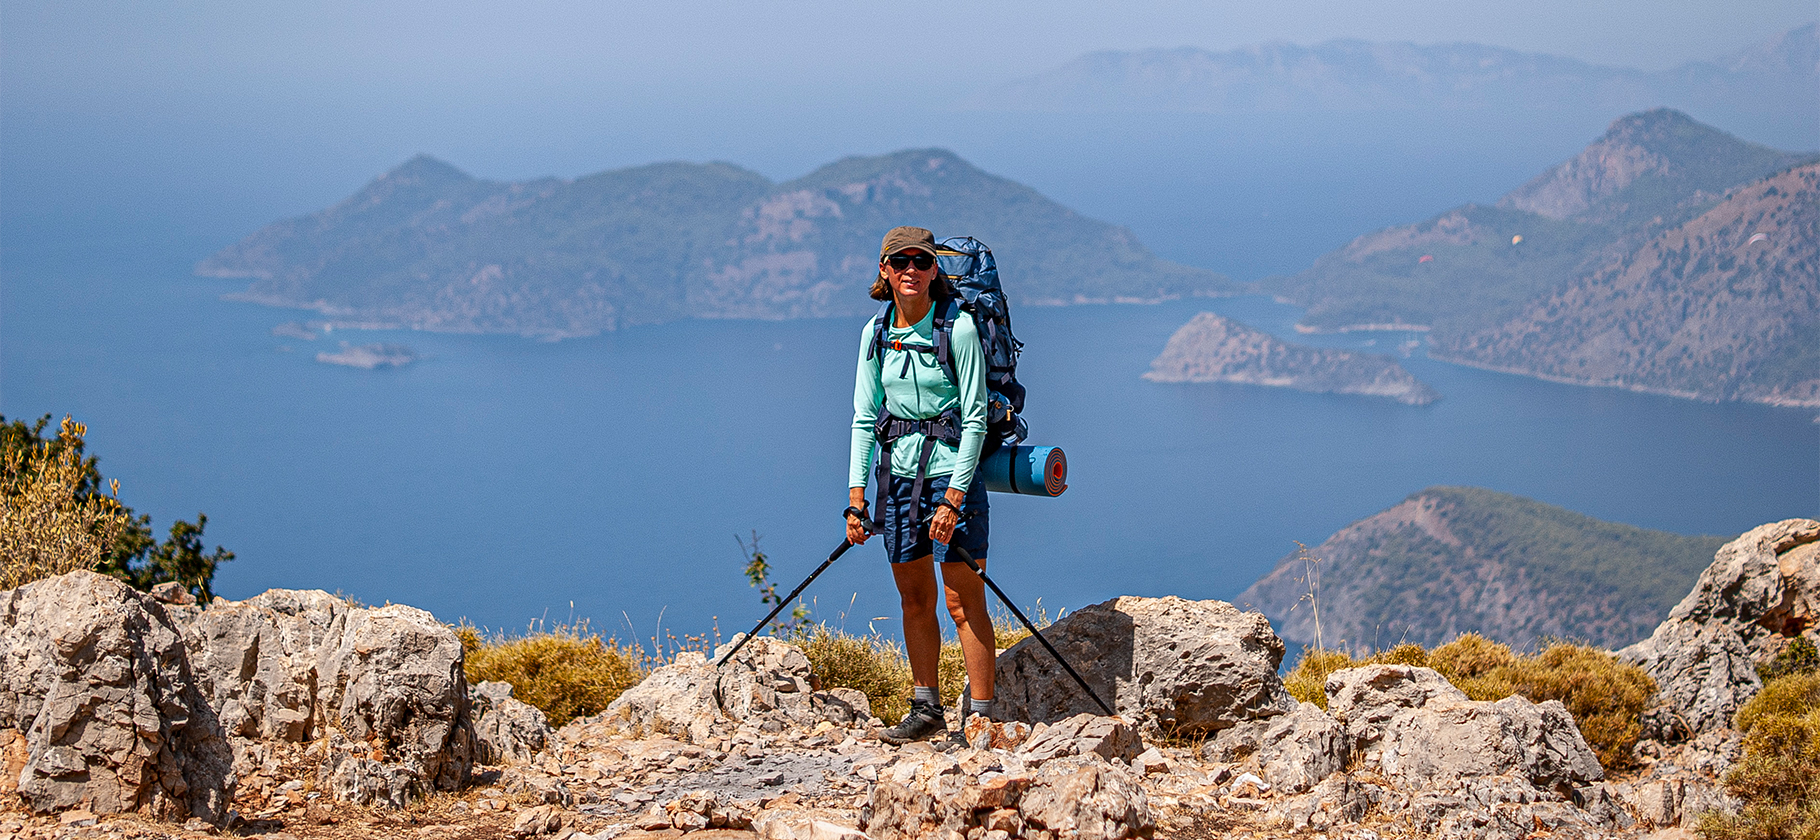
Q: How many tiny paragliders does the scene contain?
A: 3